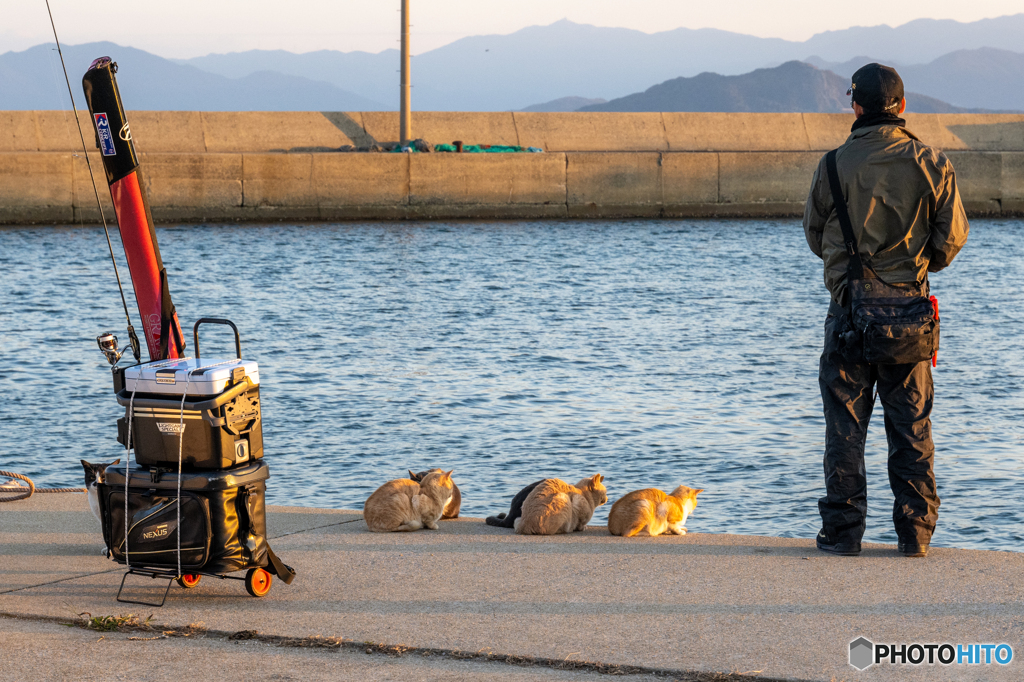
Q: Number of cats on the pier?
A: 6